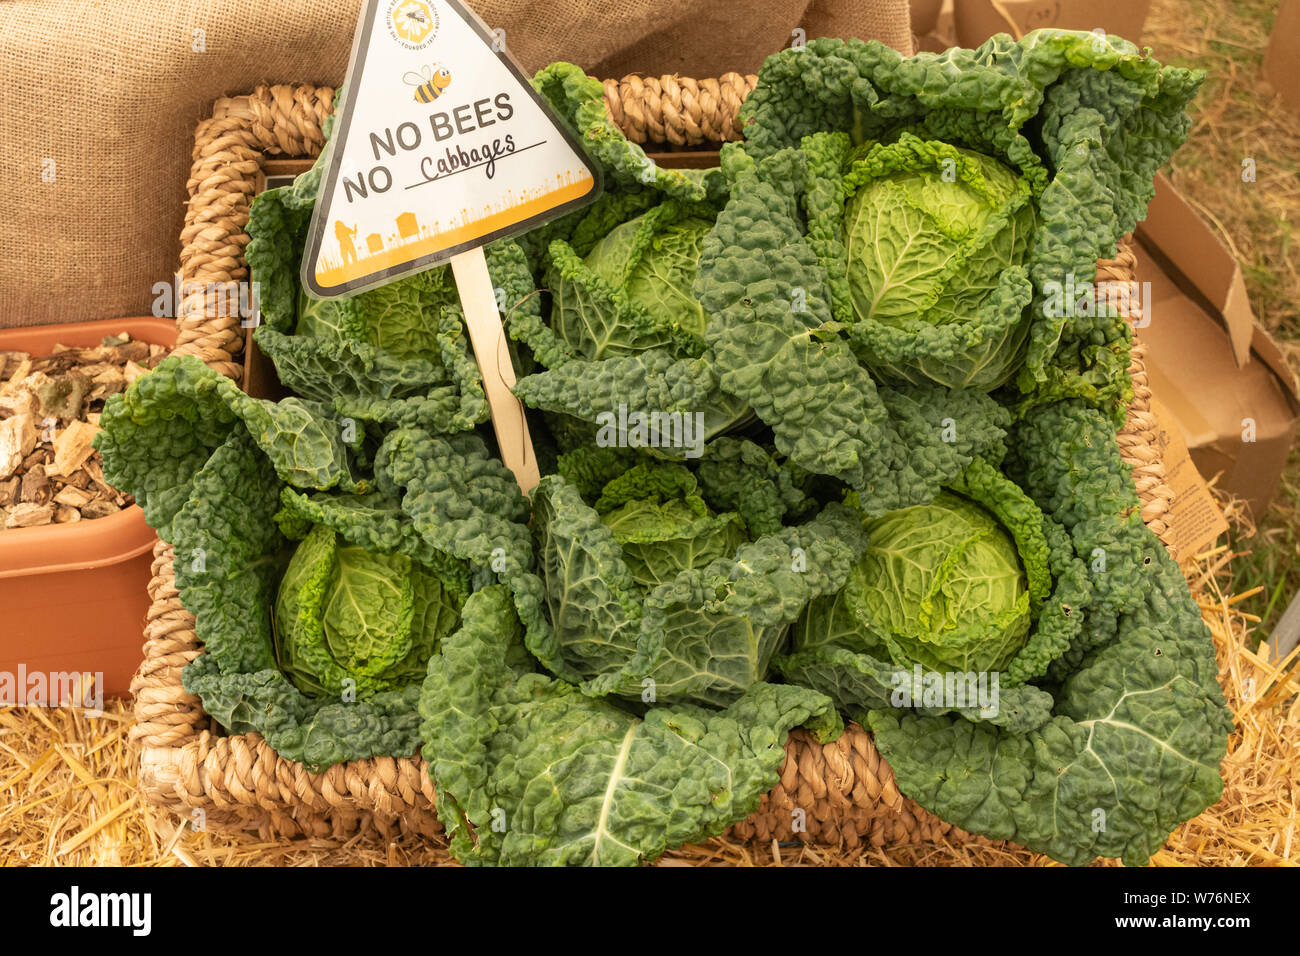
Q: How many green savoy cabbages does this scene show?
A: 6